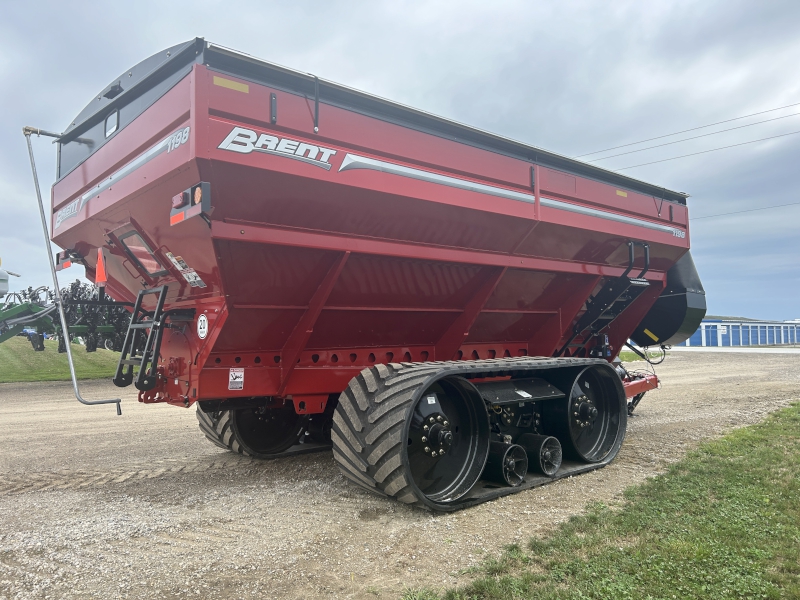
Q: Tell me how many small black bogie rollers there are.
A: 2